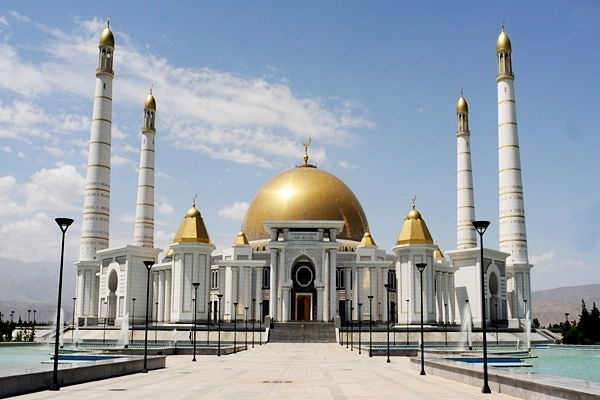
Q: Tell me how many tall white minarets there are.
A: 4